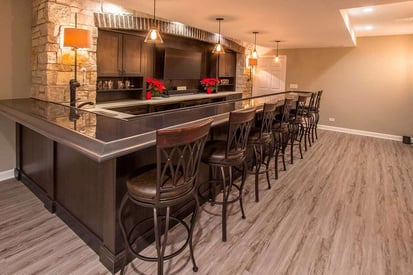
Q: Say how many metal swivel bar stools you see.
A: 7